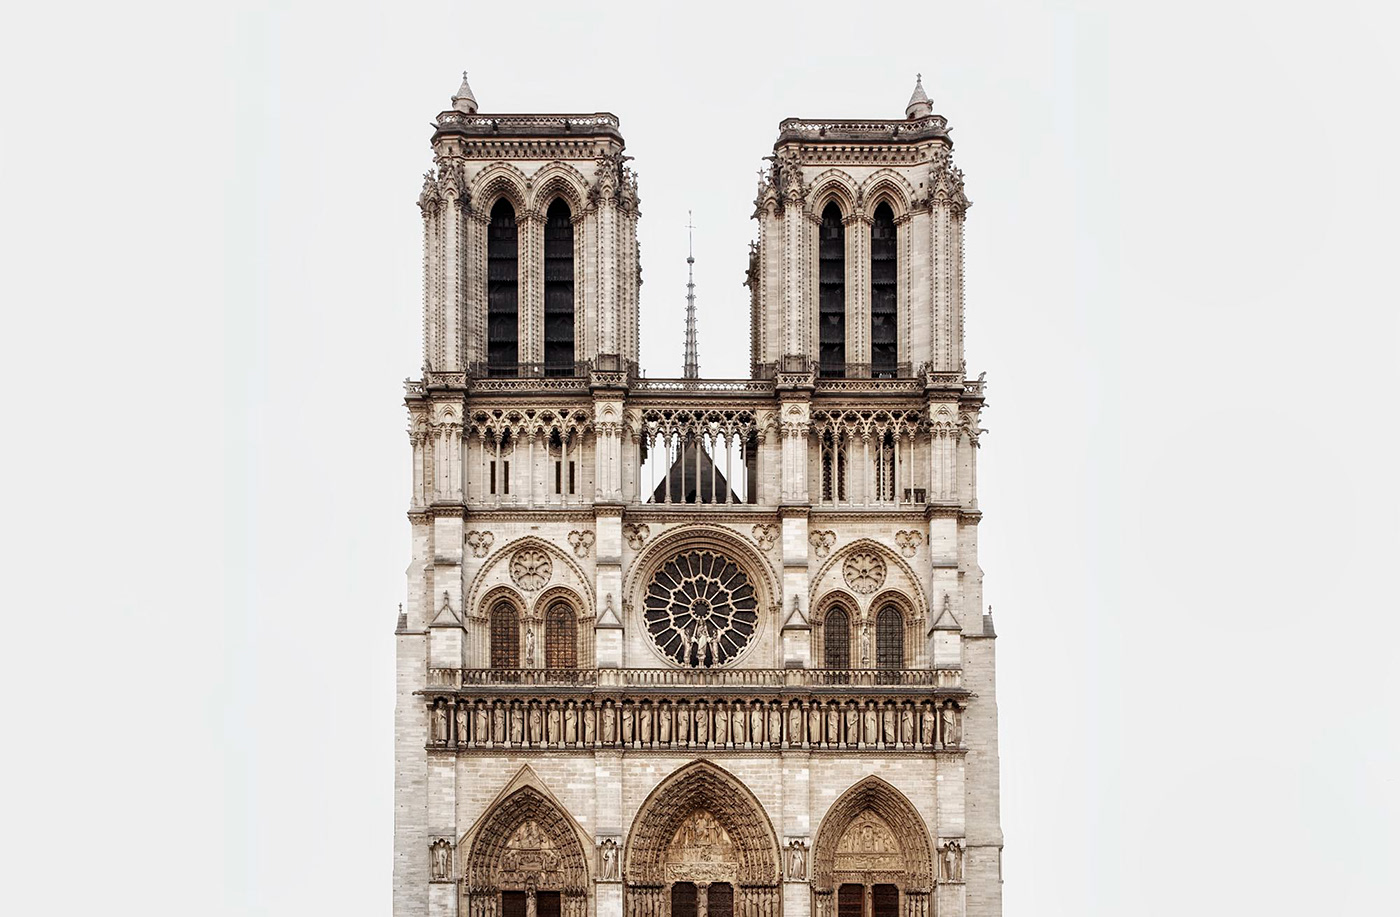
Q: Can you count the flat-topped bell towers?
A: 2